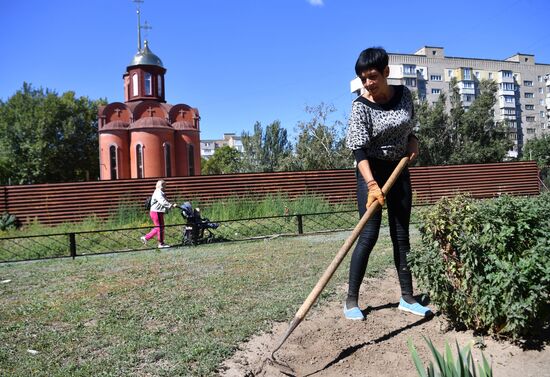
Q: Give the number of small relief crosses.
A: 3